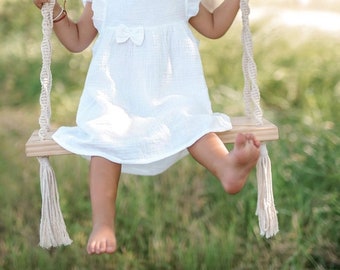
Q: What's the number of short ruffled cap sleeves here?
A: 2